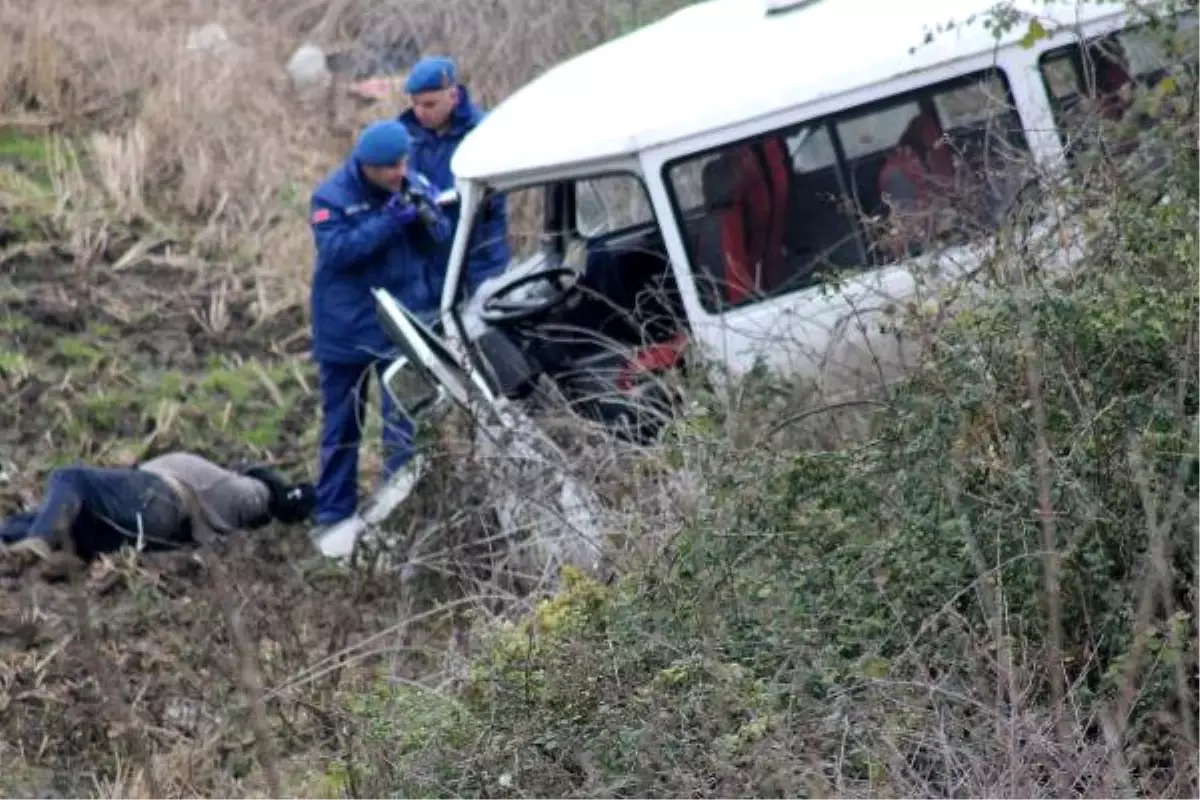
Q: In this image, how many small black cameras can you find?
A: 1